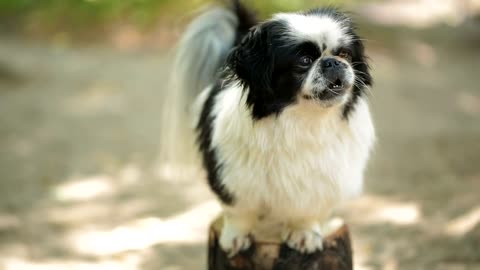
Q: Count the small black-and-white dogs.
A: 1